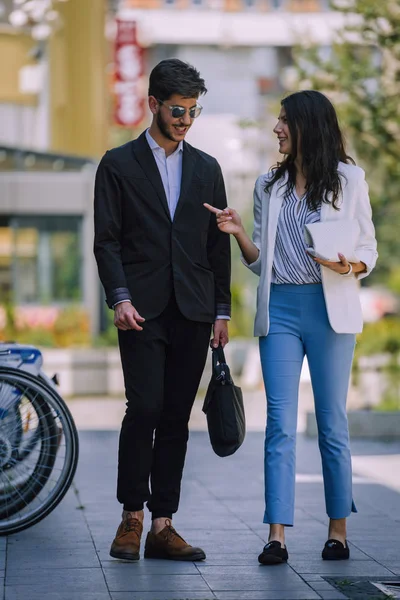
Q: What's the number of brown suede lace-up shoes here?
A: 2